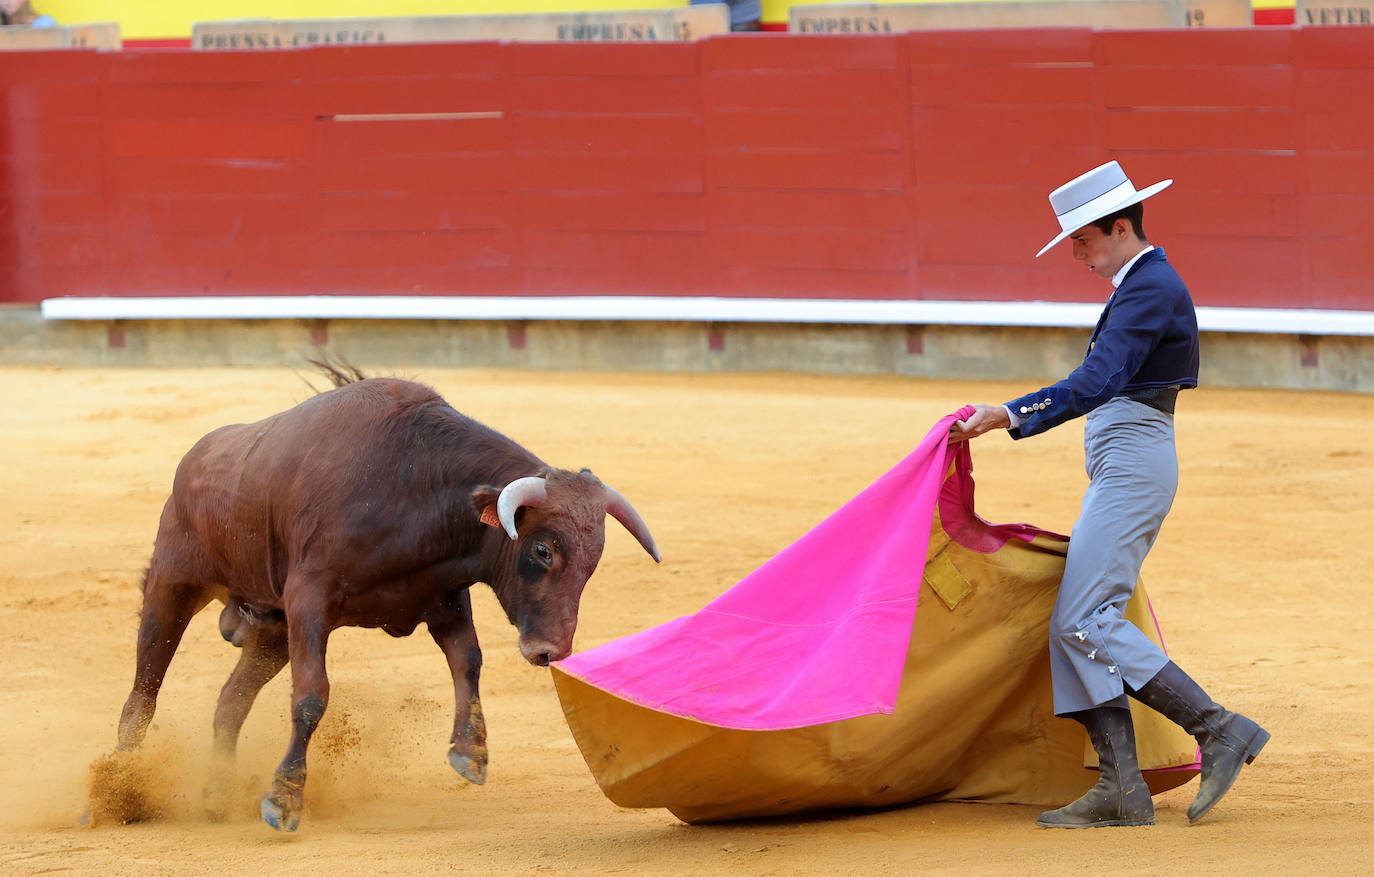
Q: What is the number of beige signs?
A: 4